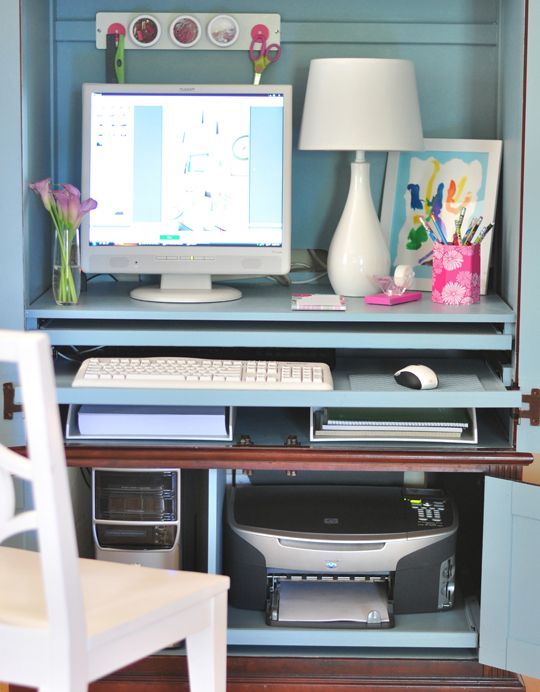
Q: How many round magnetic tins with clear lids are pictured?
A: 3